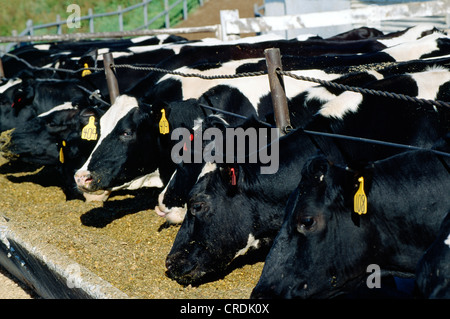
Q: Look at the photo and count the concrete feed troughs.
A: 1